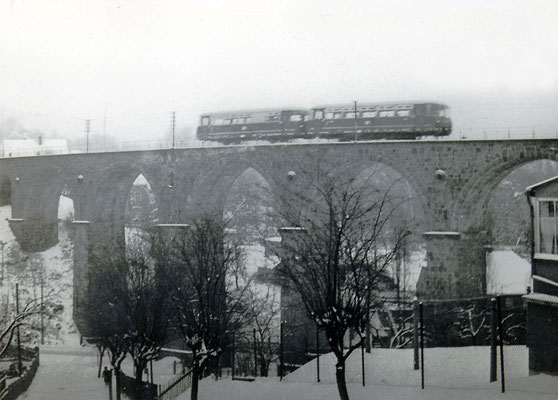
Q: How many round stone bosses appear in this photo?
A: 4